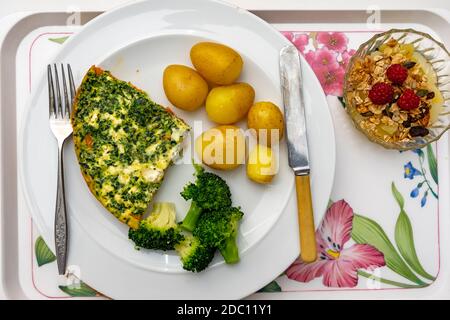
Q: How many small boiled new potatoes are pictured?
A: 6